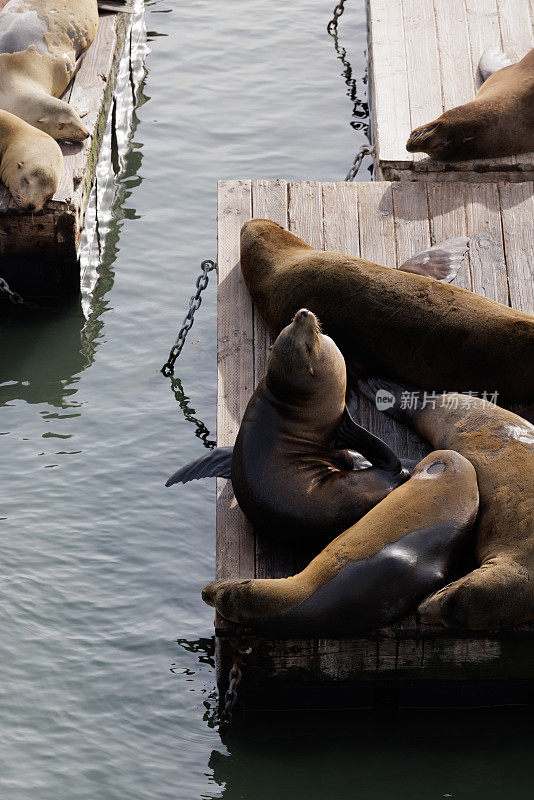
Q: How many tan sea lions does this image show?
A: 2